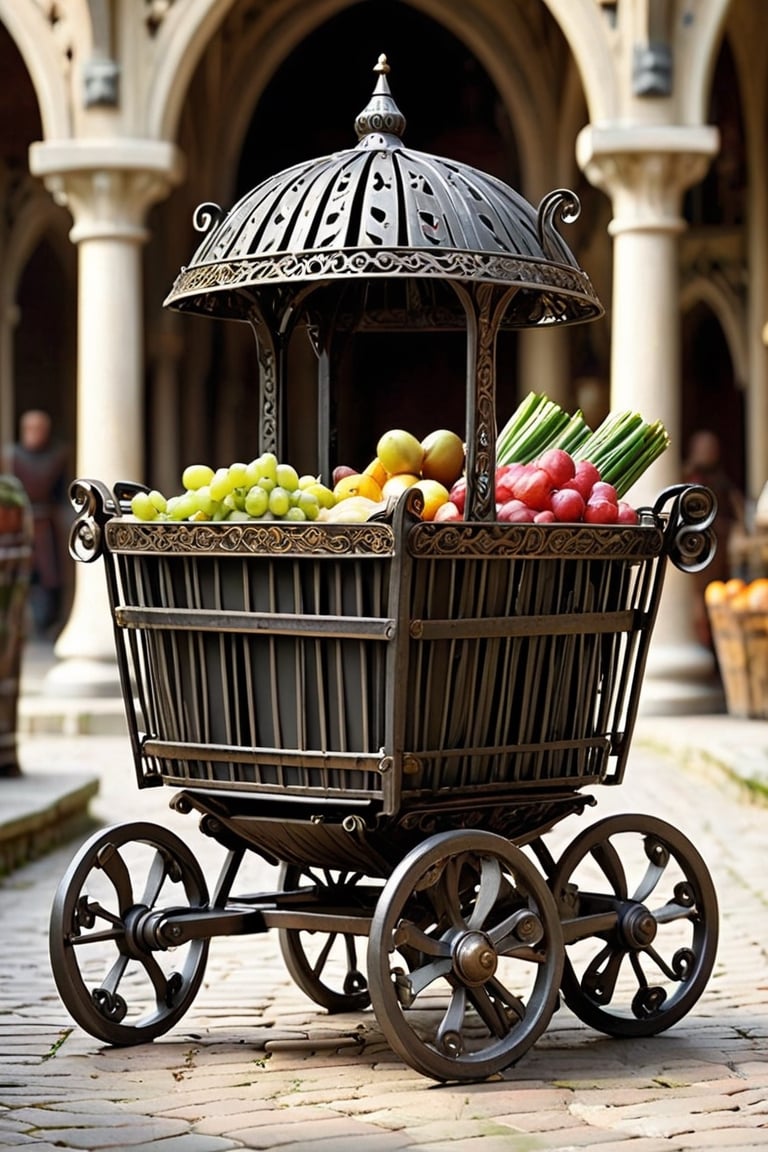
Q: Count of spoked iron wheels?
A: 4